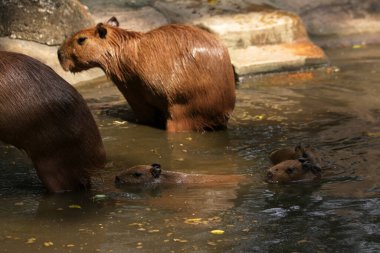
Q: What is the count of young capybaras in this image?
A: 3